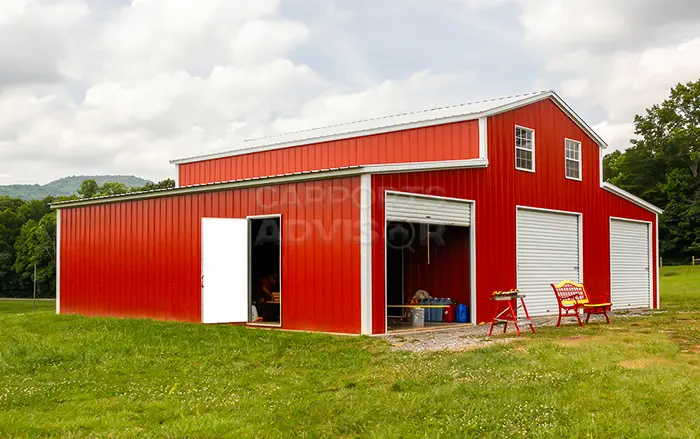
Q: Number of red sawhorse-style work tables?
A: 1